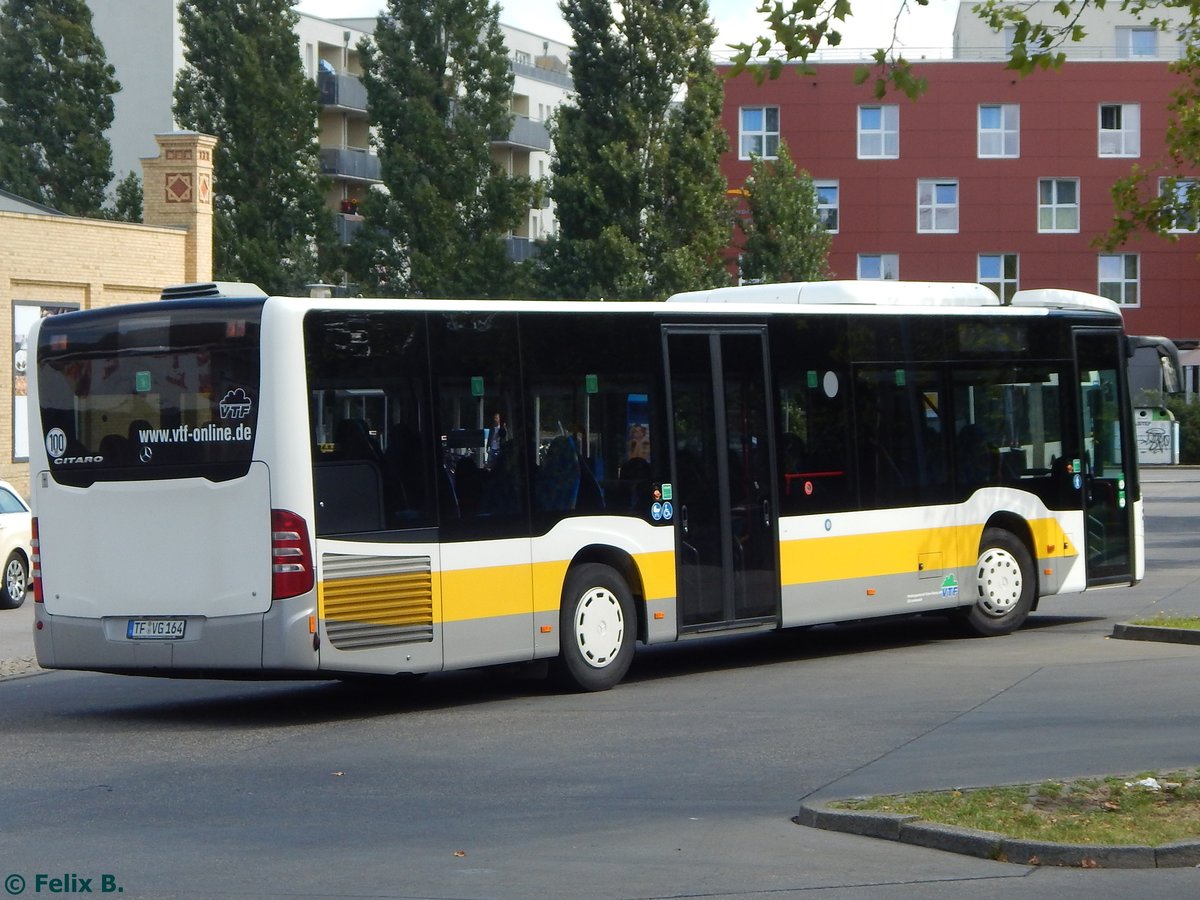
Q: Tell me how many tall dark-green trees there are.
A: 4